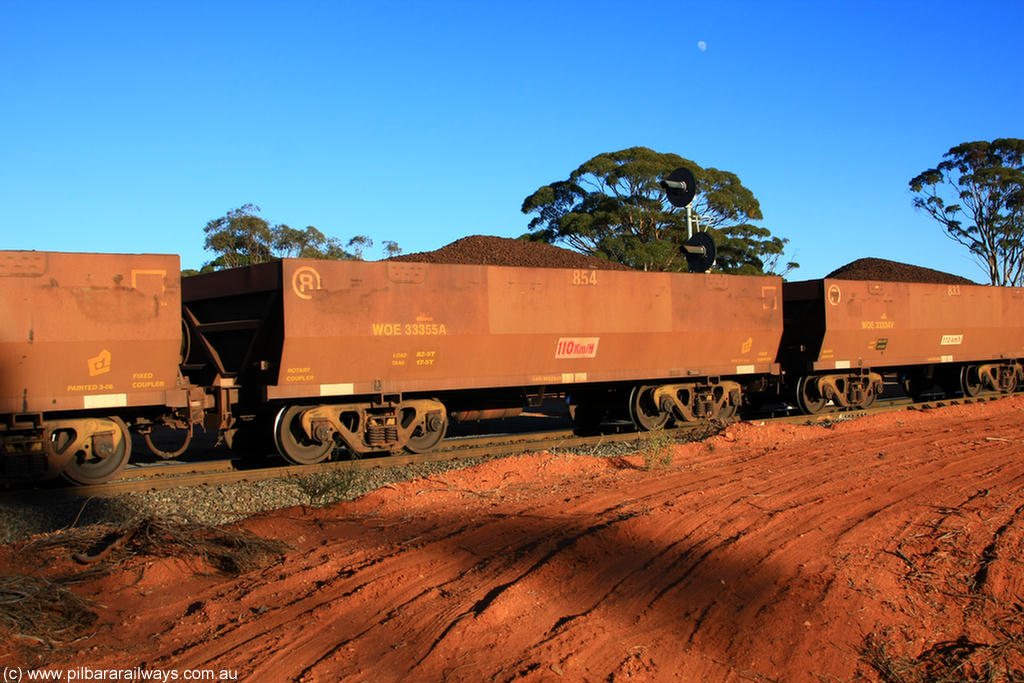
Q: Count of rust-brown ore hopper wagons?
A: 3